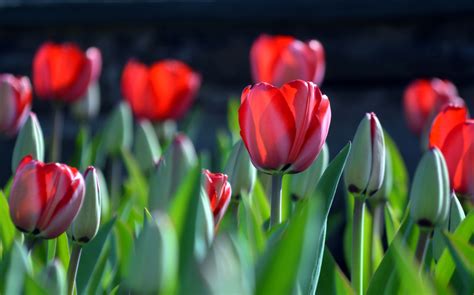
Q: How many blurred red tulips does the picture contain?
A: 5